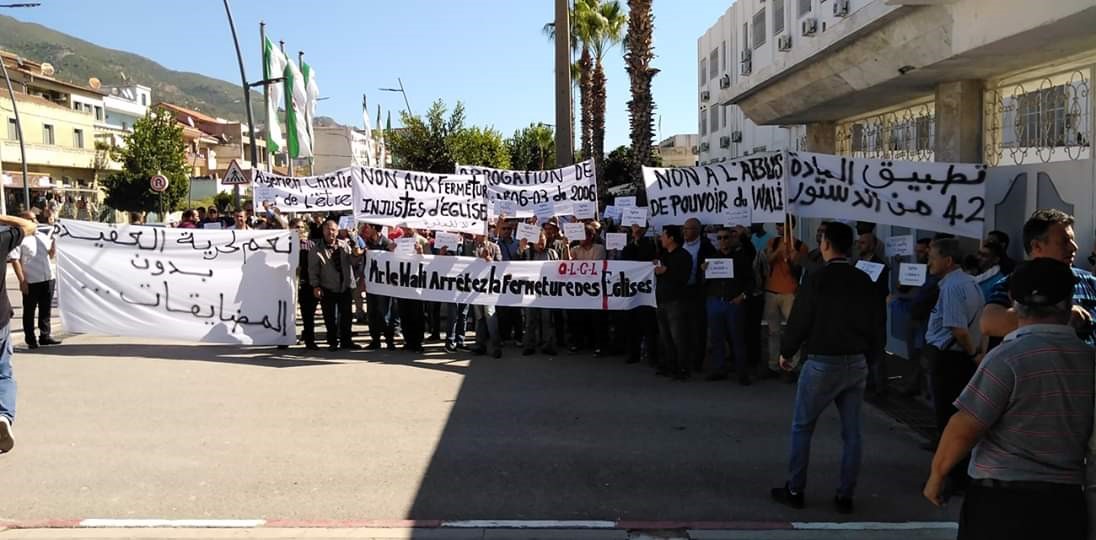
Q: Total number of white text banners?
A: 7